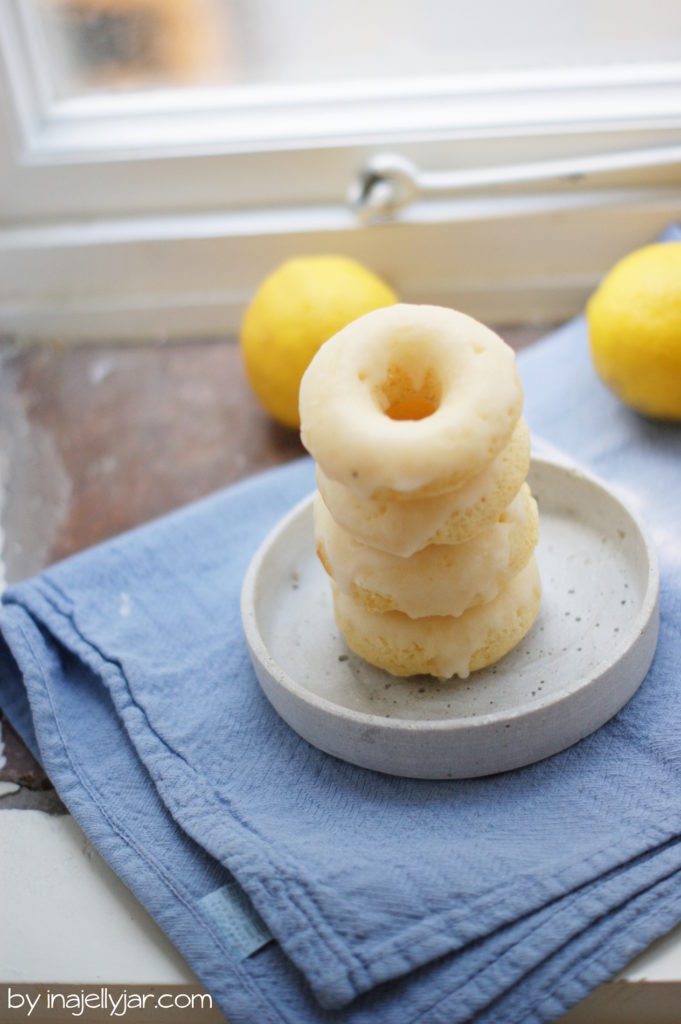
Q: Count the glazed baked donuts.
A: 4